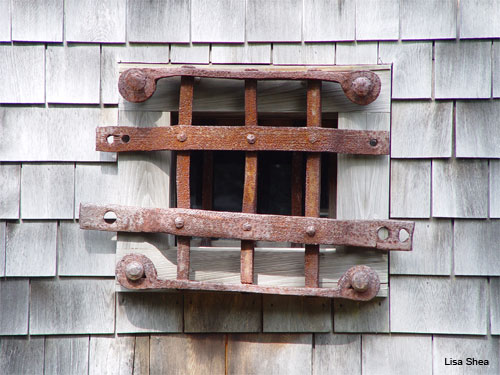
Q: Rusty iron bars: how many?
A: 7